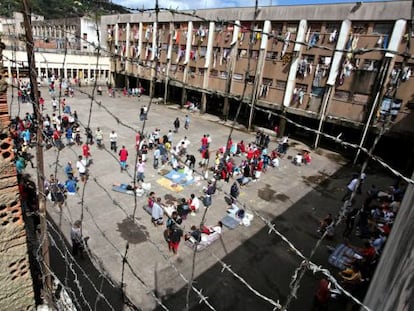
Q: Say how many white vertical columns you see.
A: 12